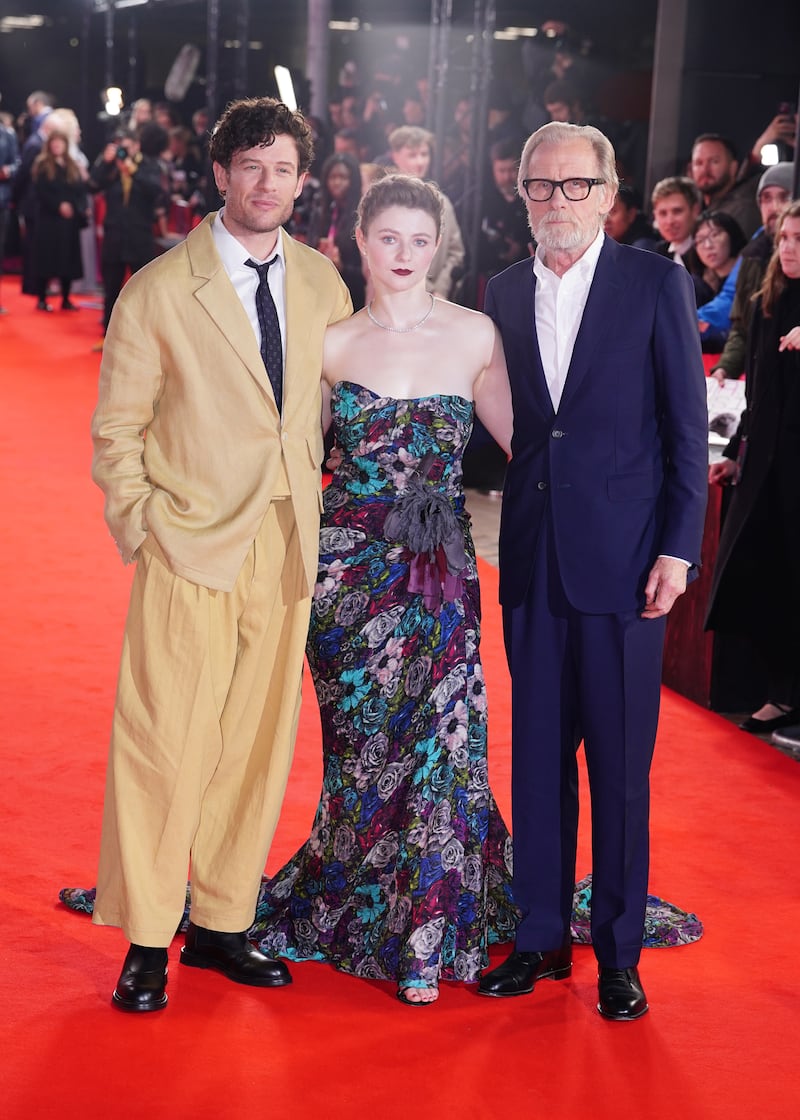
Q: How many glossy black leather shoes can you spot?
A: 4